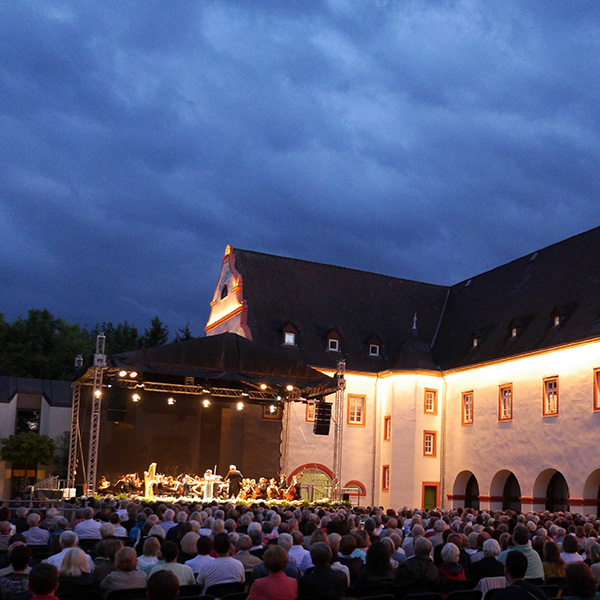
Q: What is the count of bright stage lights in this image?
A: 10